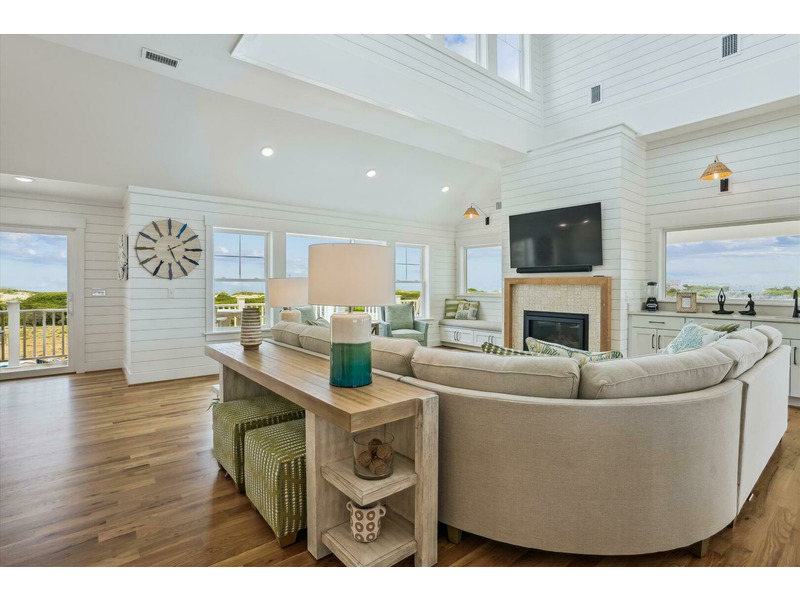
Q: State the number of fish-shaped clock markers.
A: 12